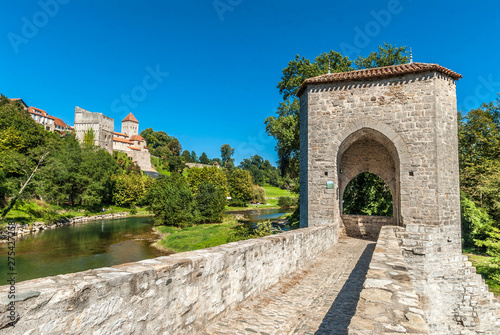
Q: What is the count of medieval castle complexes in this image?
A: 1